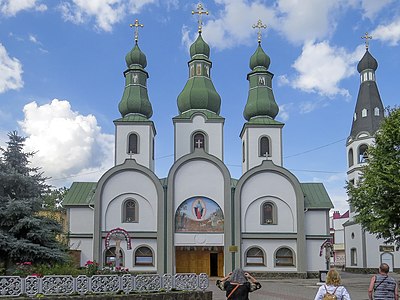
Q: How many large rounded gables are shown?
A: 3